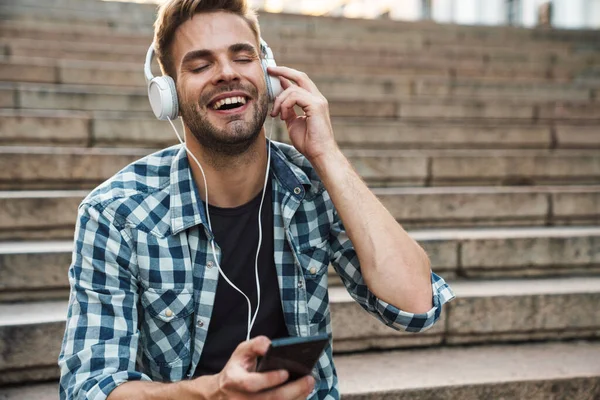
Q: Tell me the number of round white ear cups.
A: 2